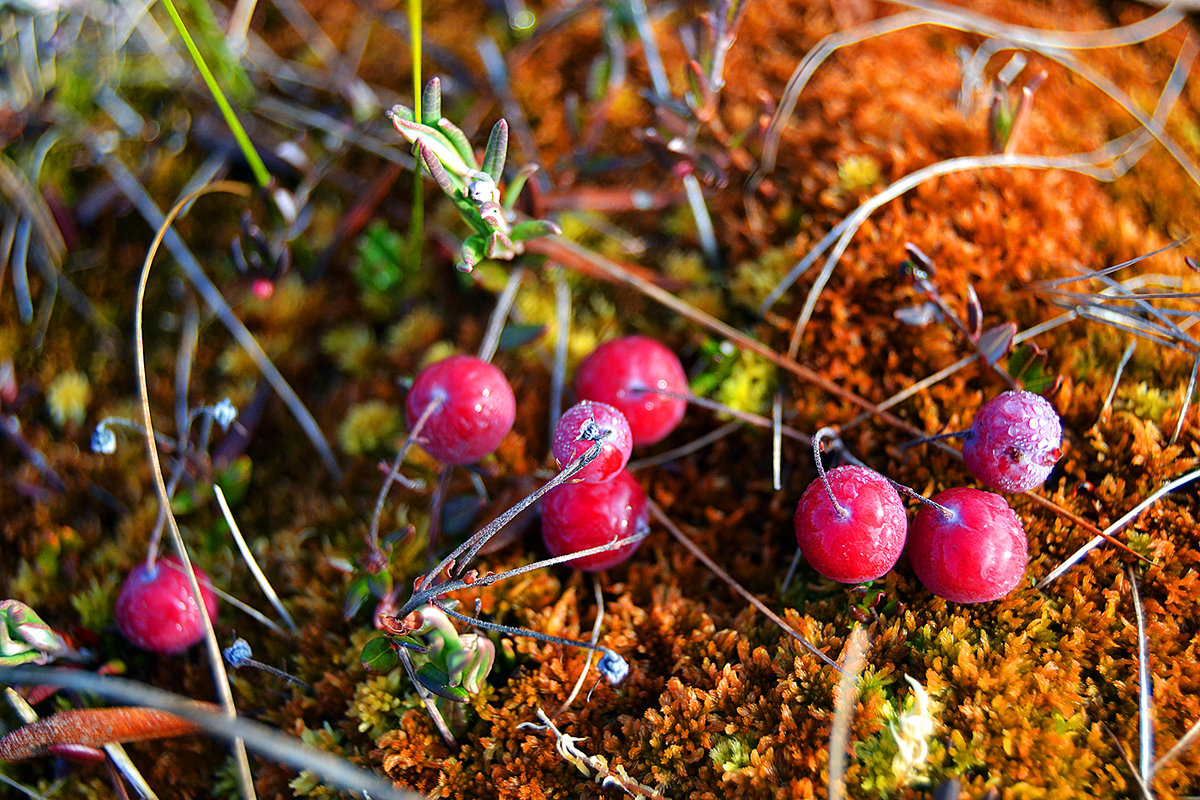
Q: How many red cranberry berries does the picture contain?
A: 8